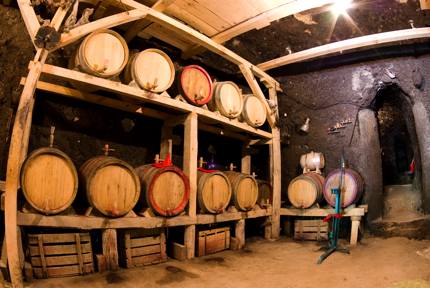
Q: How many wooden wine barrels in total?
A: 14